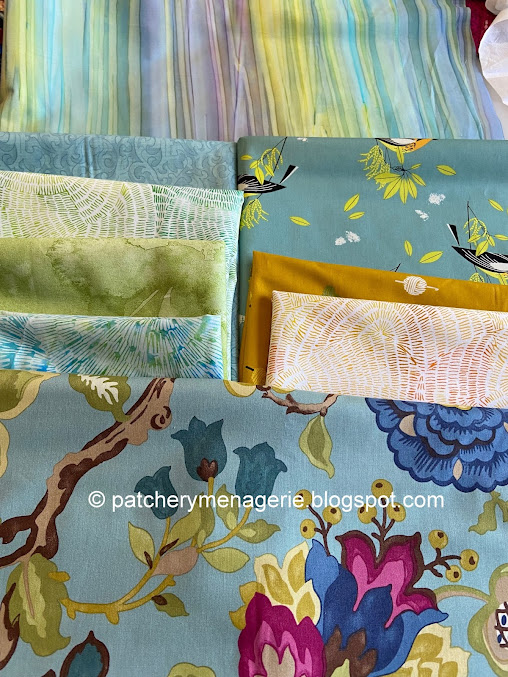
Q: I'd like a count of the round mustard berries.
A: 9